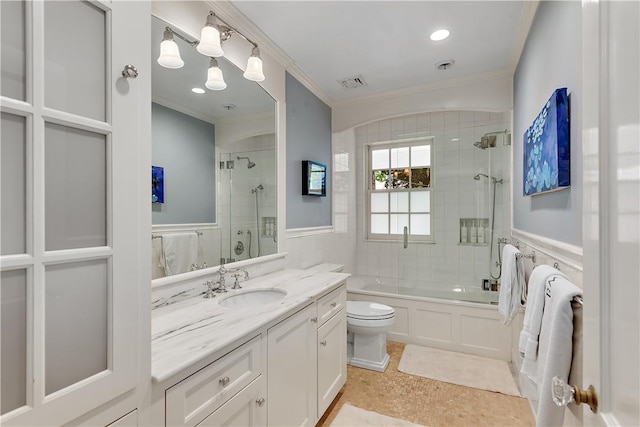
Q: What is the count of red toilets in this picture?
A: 0